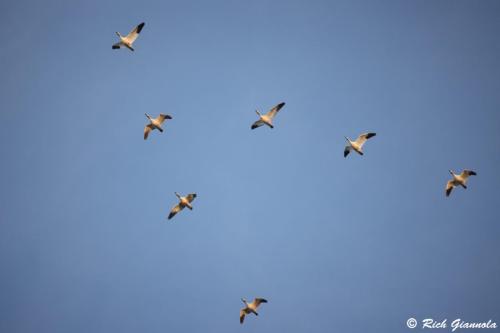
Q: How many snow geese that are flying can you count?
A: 7